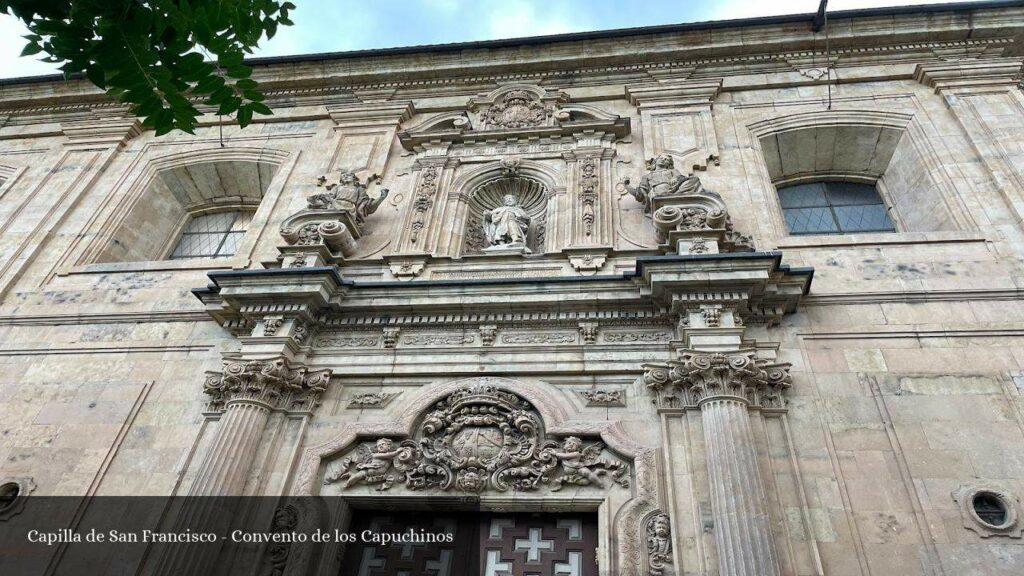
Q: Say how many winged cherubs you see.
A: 2